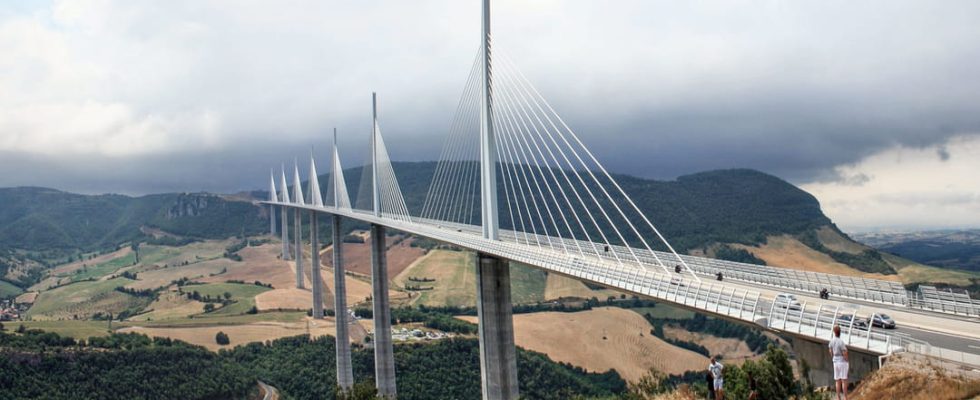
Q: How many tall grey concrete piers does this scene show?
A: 7